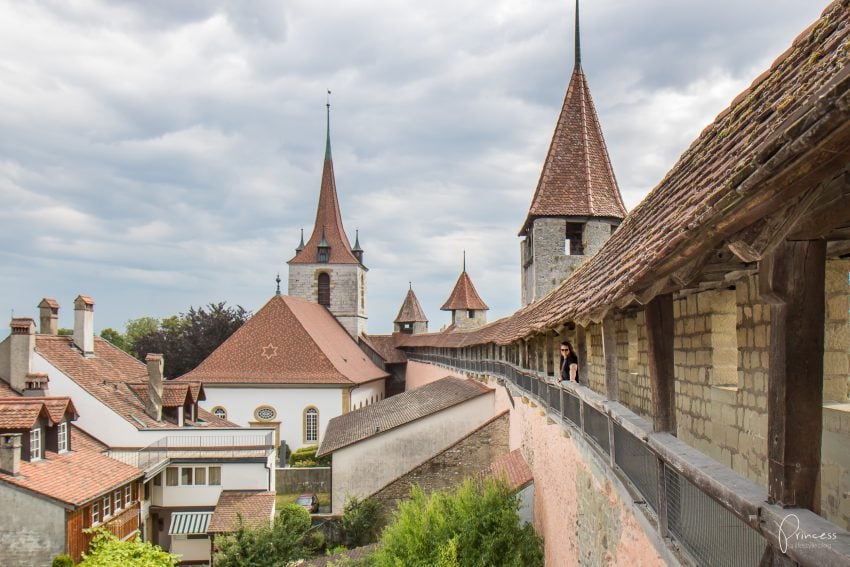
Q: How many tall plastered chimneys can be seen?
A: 4